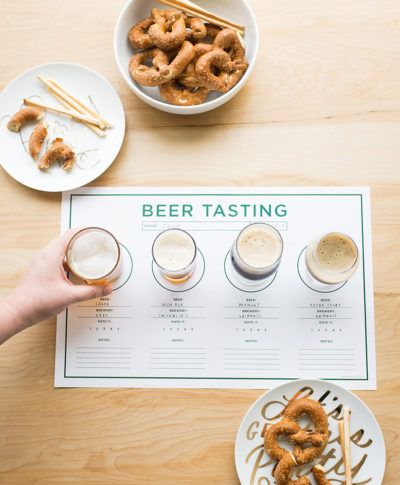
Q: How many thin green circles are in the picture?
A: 4